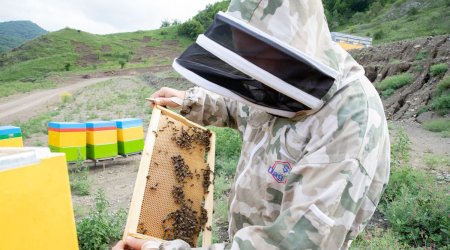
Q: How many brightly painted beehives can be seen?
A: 5